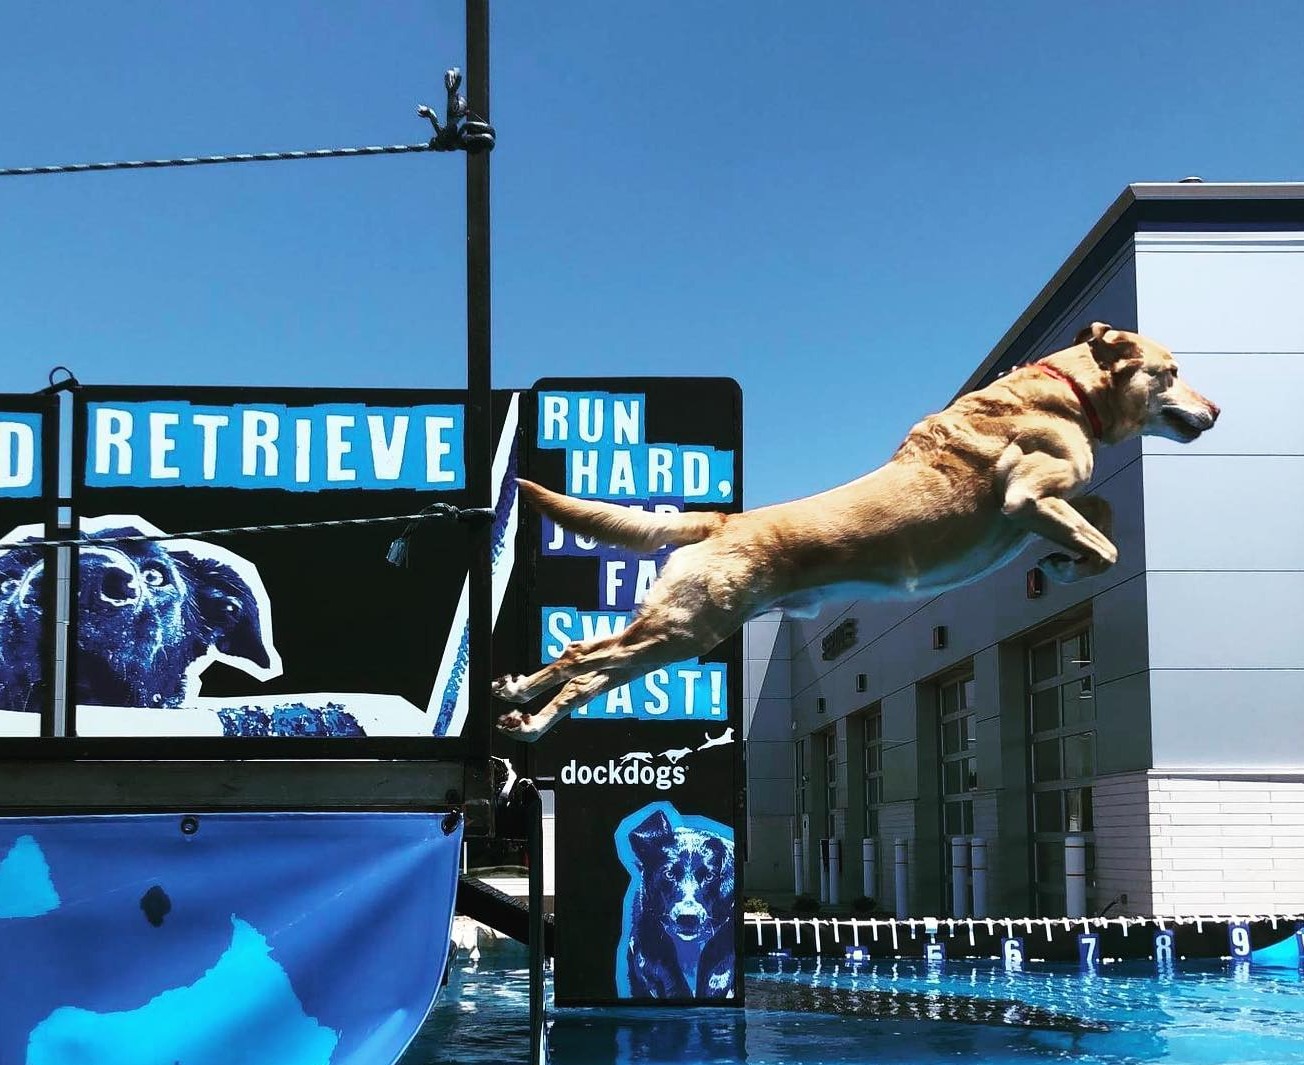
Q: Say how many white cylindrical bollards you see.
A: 8